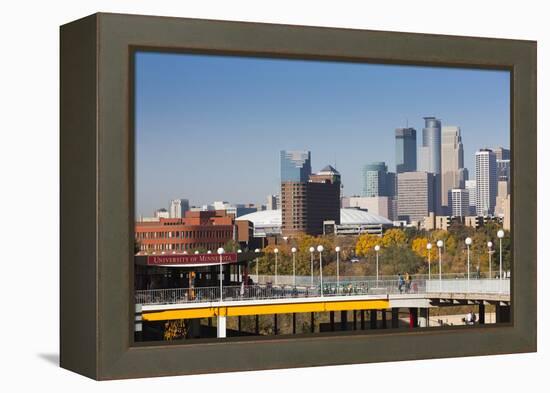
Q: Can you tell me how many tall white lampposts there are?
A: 13